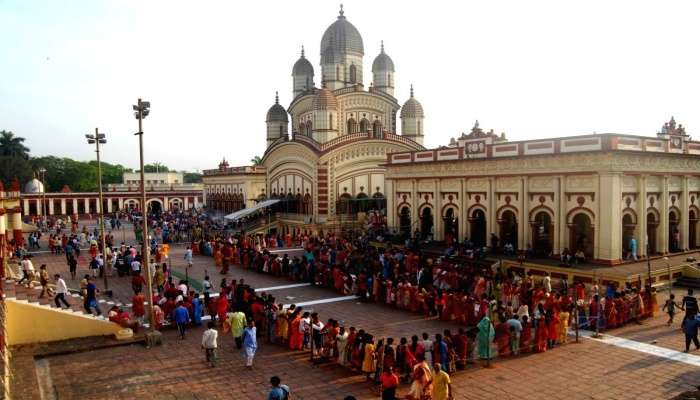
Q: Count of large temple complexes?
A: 1